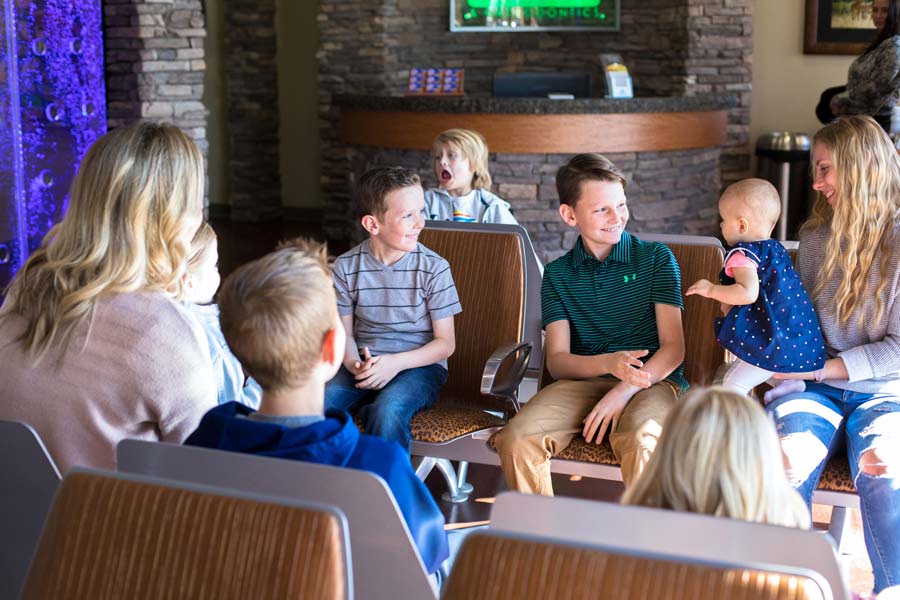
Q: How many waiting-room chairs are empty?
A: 2